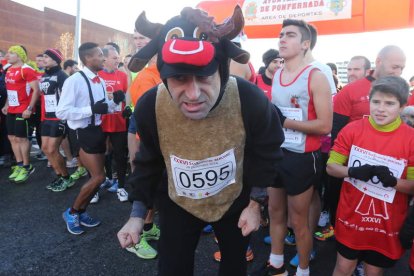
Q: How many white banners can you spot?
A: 1